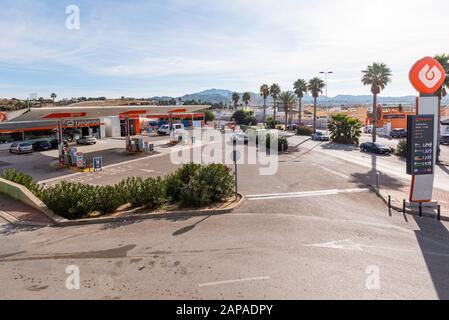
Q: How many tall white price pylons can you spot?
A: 1